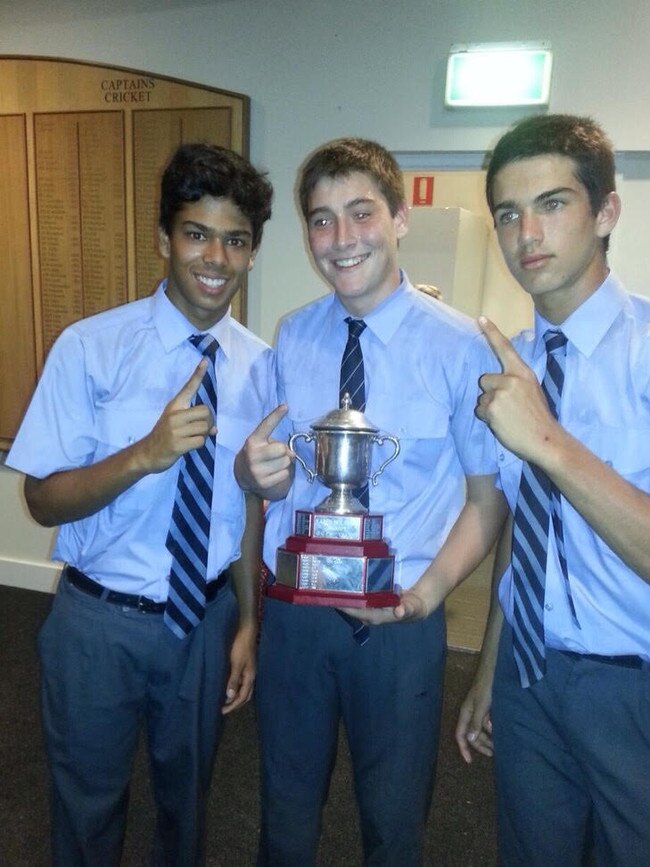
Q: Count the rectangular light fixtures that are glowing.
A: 1